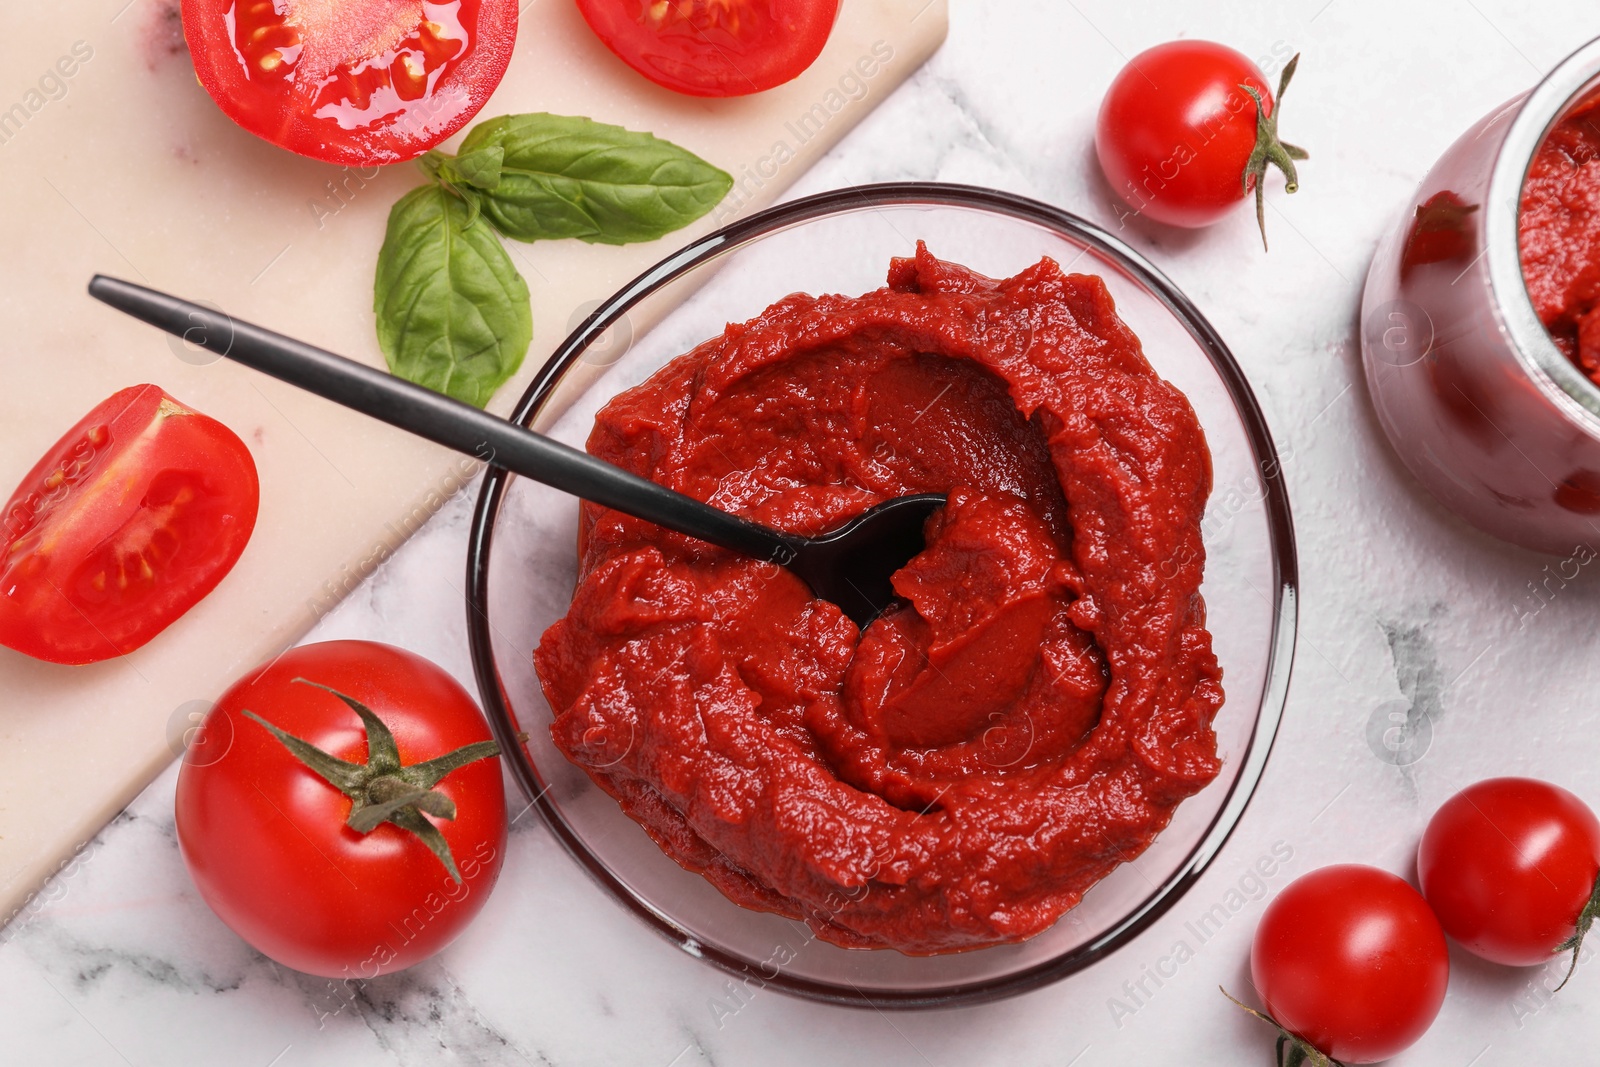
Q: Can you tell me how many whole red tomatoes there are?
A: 4